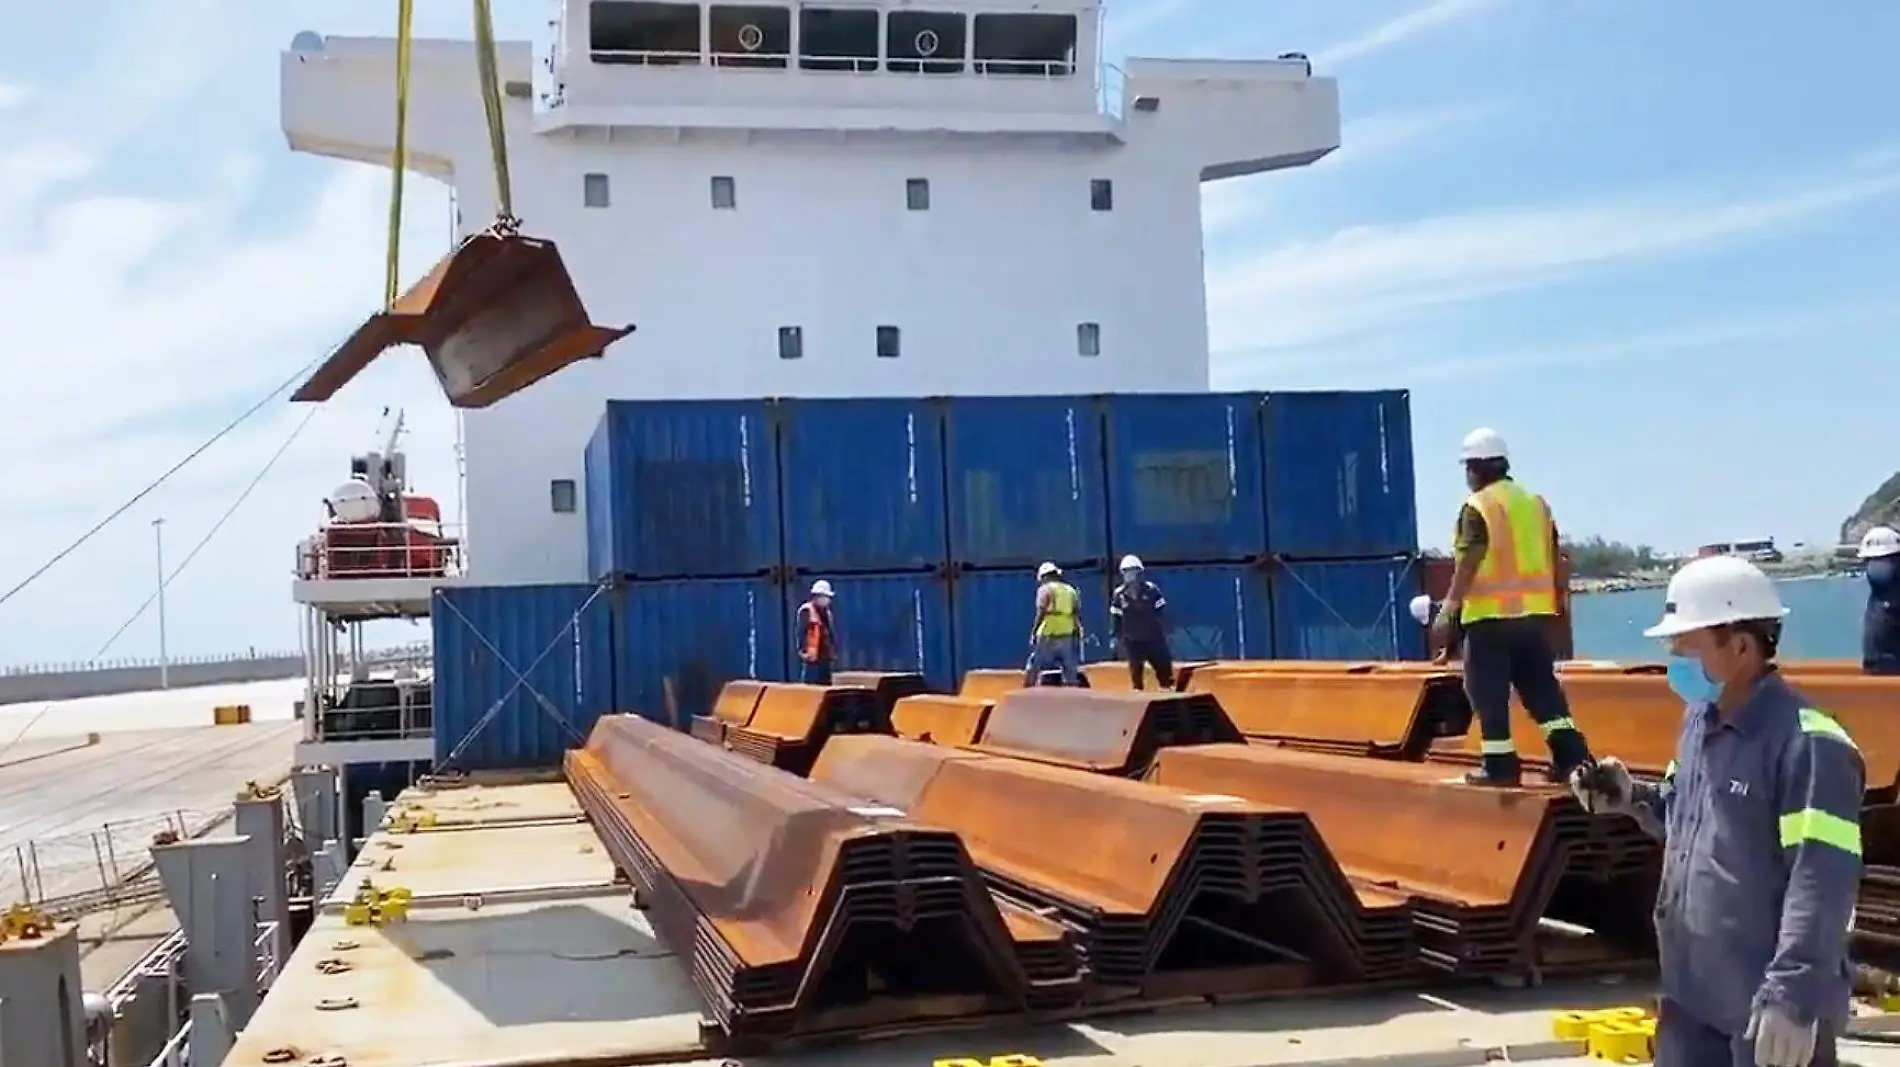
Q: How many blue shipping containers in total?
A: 11